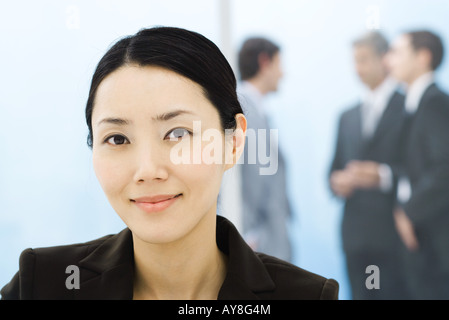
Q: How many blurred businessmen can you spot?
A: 3